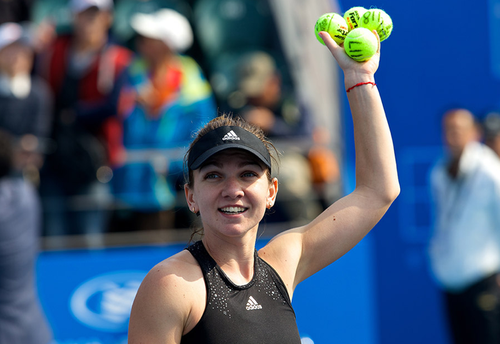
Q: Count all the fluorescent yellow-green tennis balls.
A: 4